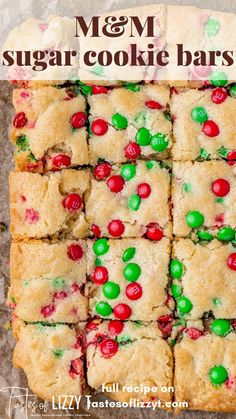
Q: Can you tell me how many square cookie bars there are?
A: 15